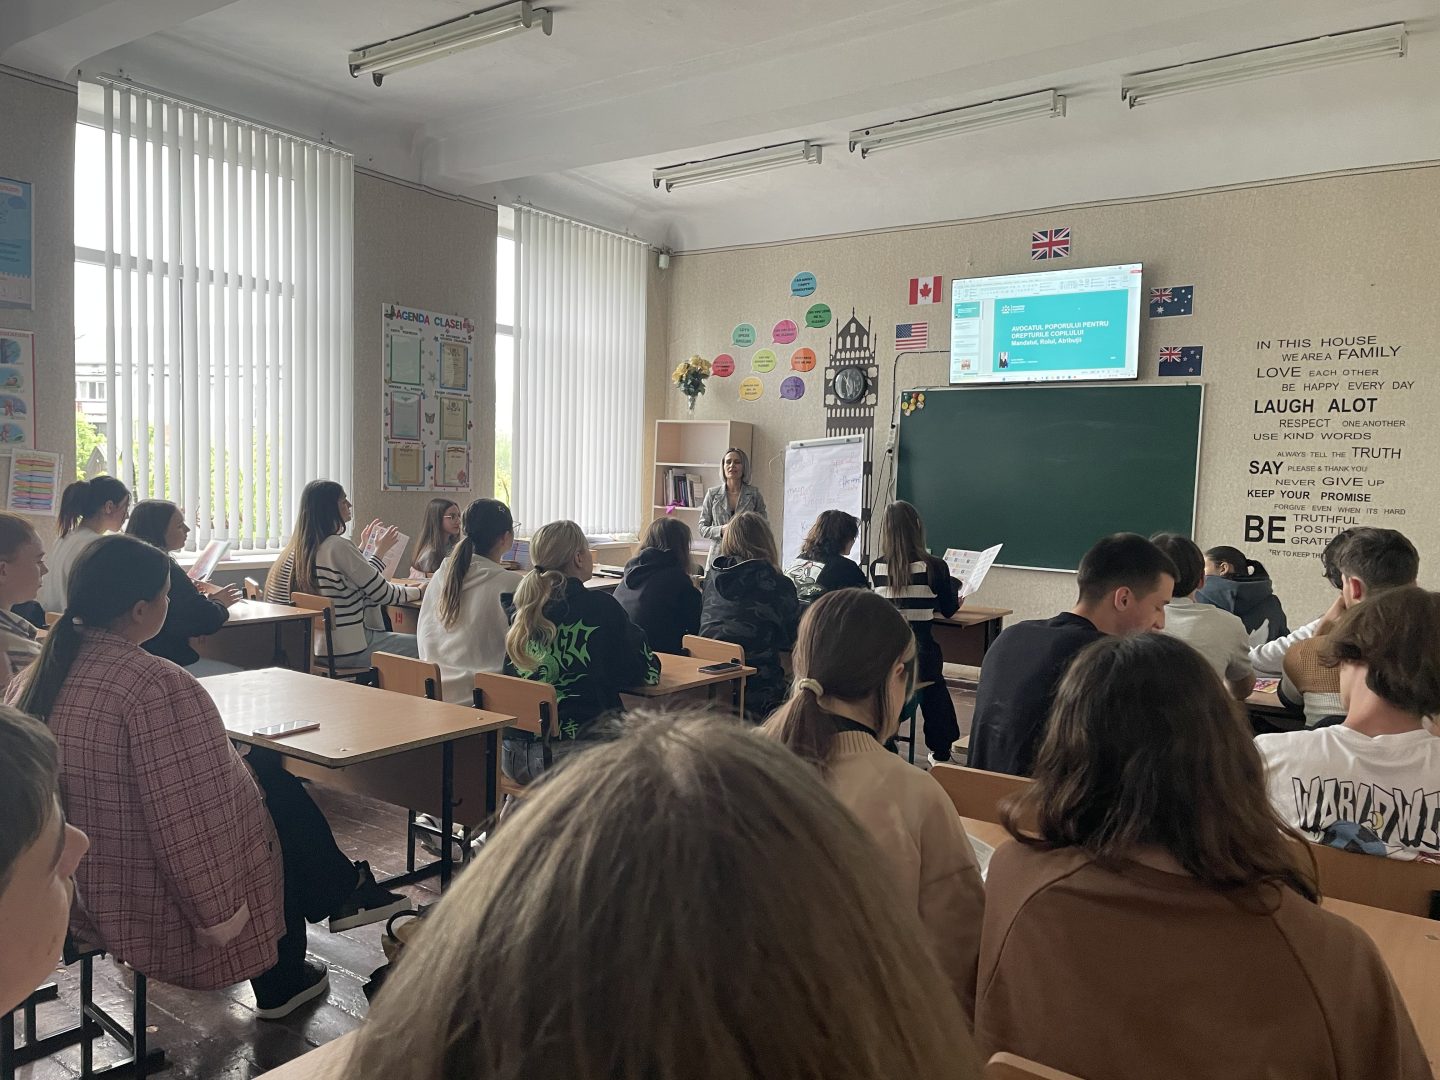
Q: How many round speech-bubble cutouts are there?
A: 9